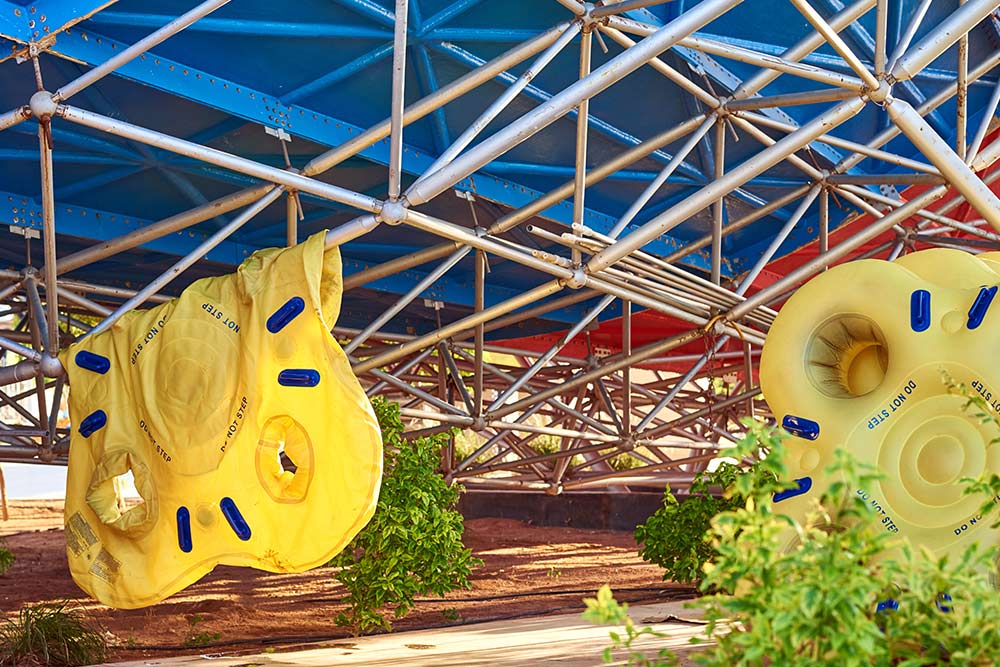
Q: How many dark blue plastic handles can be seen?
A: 12